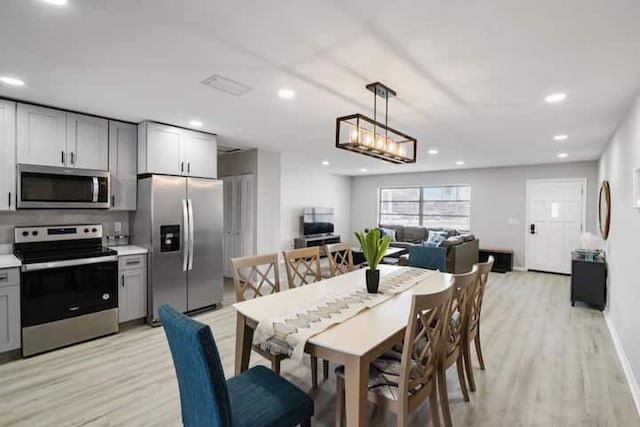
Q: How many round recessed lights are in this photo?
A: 11